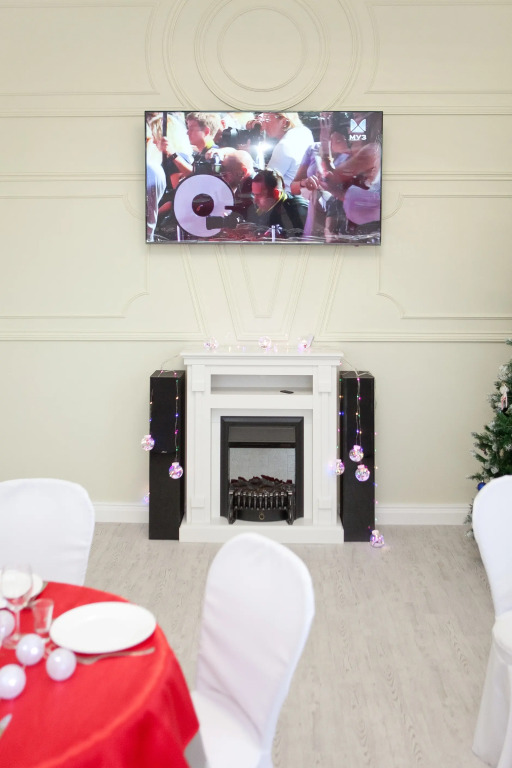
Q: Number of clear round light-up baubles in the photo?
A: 9